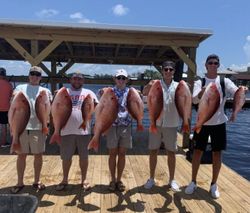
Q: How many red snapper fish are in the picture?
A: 10